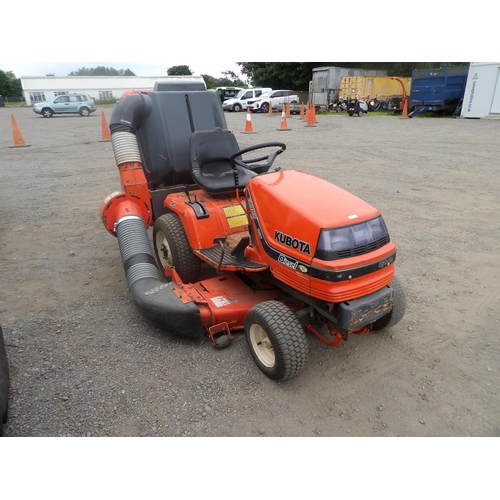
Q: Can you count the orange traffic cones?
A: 11